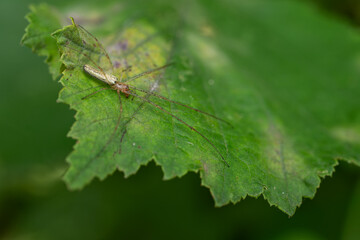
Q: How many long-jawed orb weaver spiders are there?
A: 1